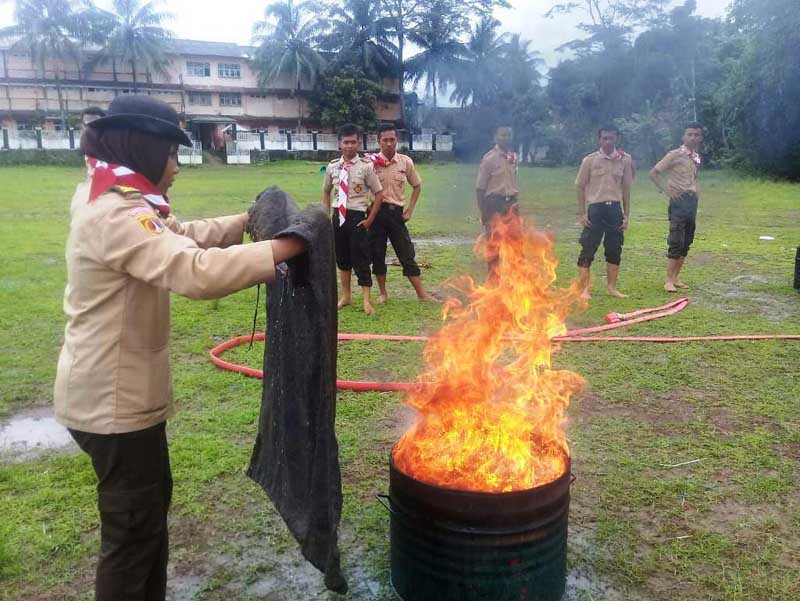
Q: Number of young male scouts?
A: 5